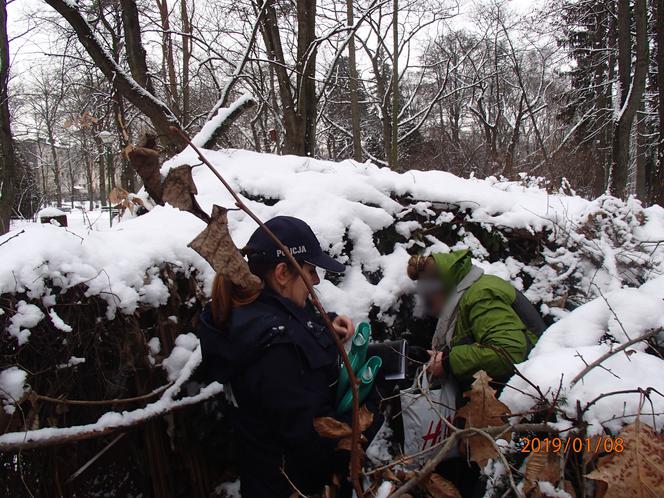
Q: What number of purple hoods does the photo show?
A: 0